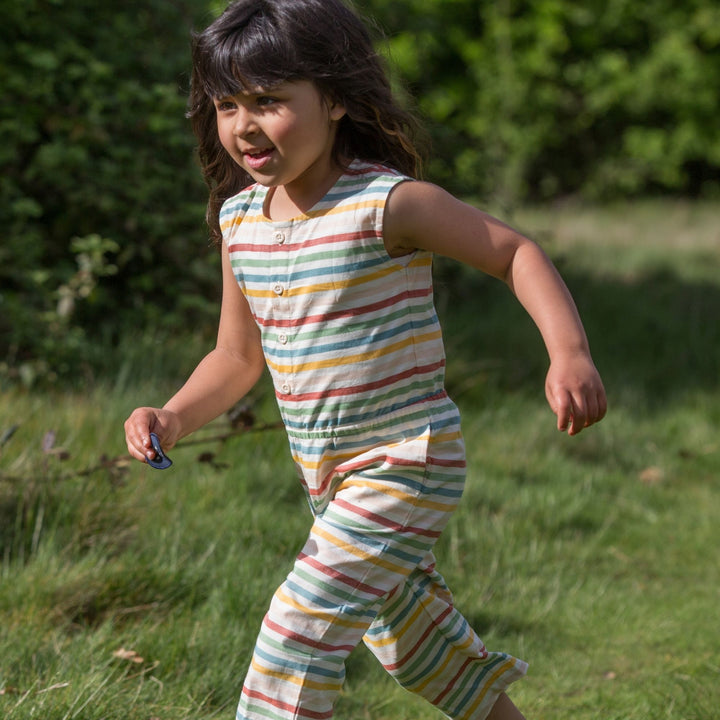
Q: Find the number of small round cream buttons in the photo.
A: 4